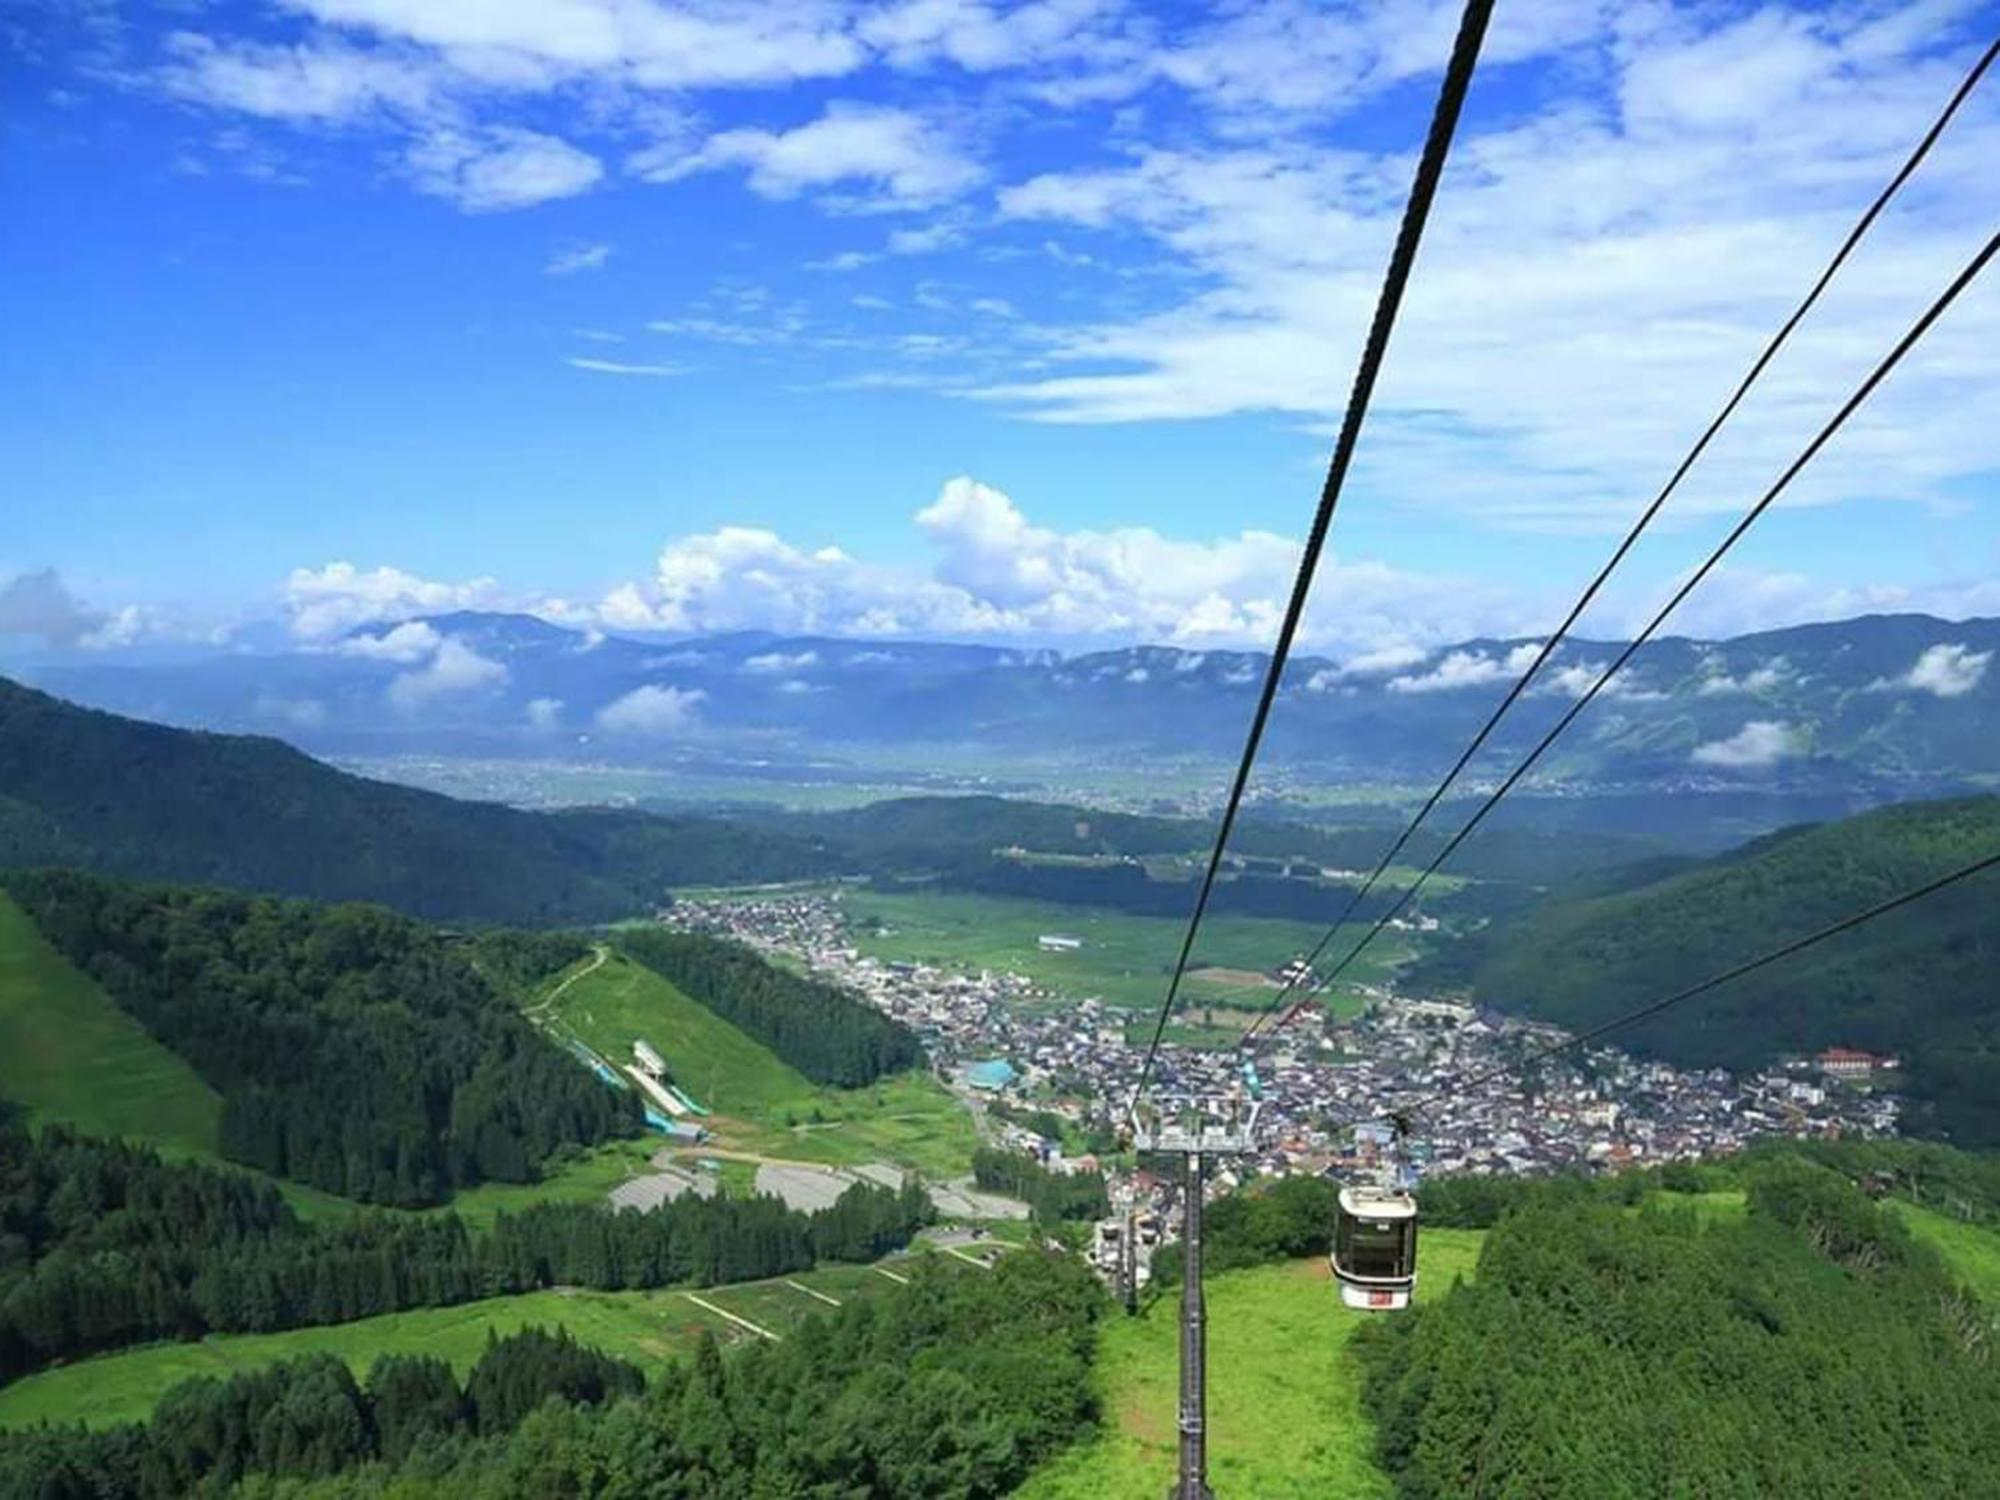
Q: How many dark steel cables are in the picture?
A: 4